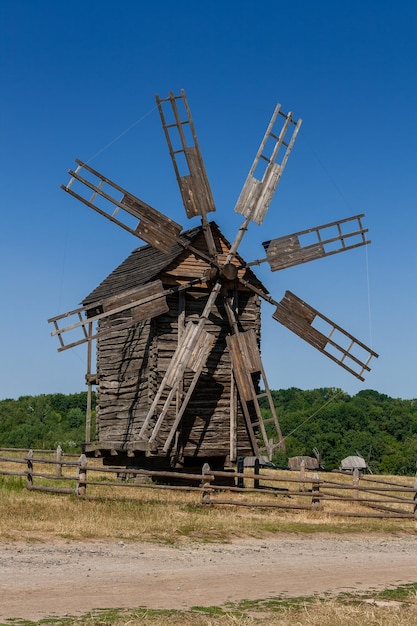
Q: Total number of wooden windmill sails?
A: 8